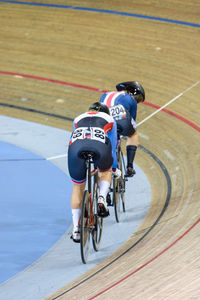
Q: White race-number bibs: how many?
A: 3